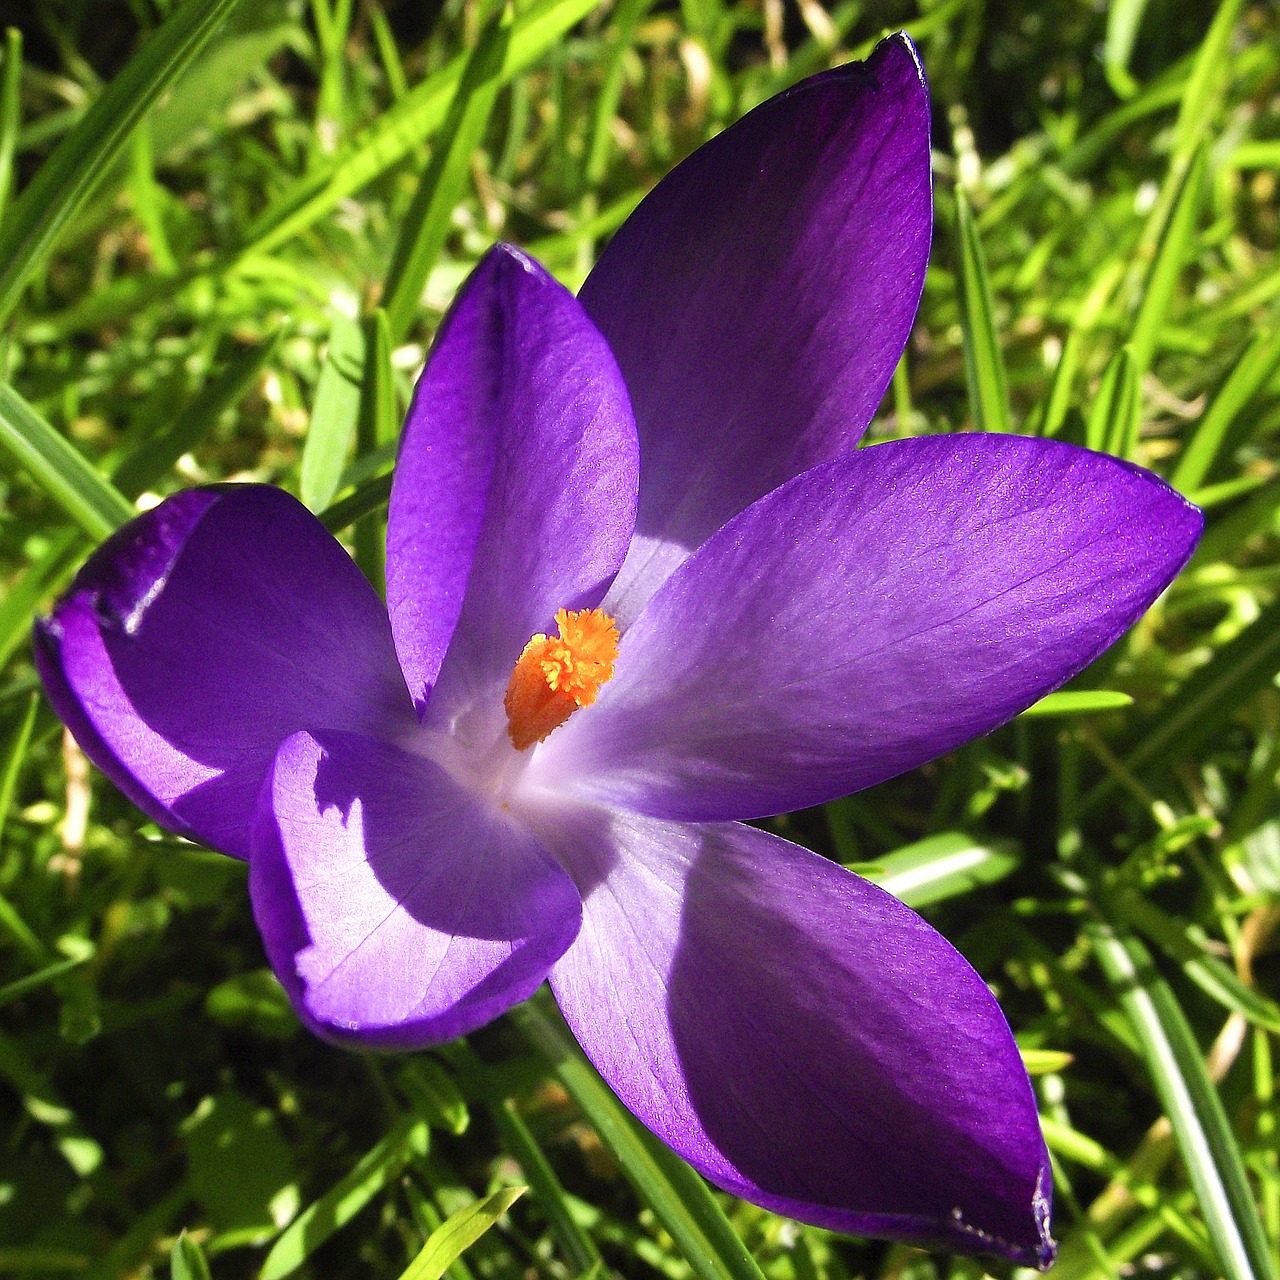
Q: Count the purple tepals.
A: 6